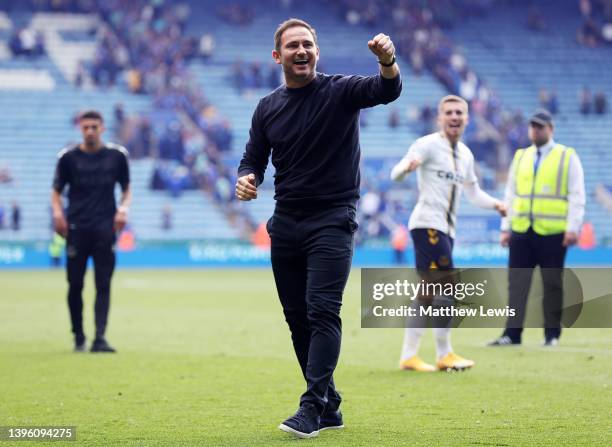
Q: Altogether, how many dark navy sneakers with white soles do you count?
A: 2